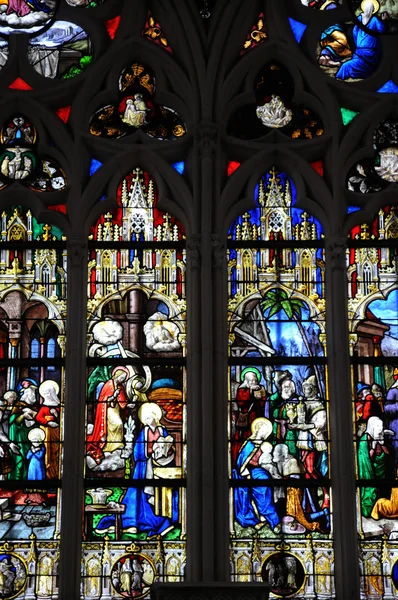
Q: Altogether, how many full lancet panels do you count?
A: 2